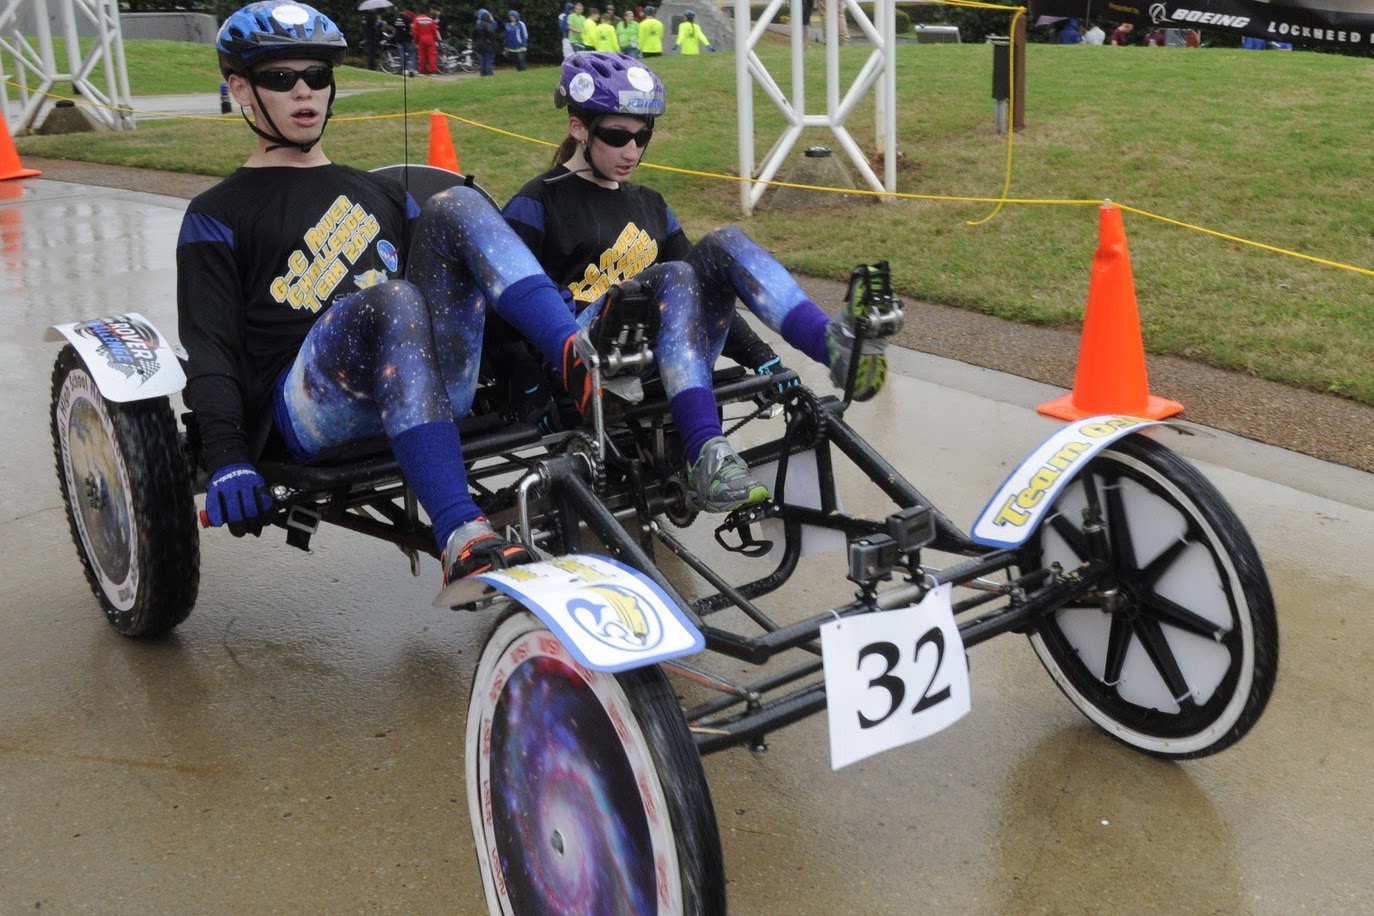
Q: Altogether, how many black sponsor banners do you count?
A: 1